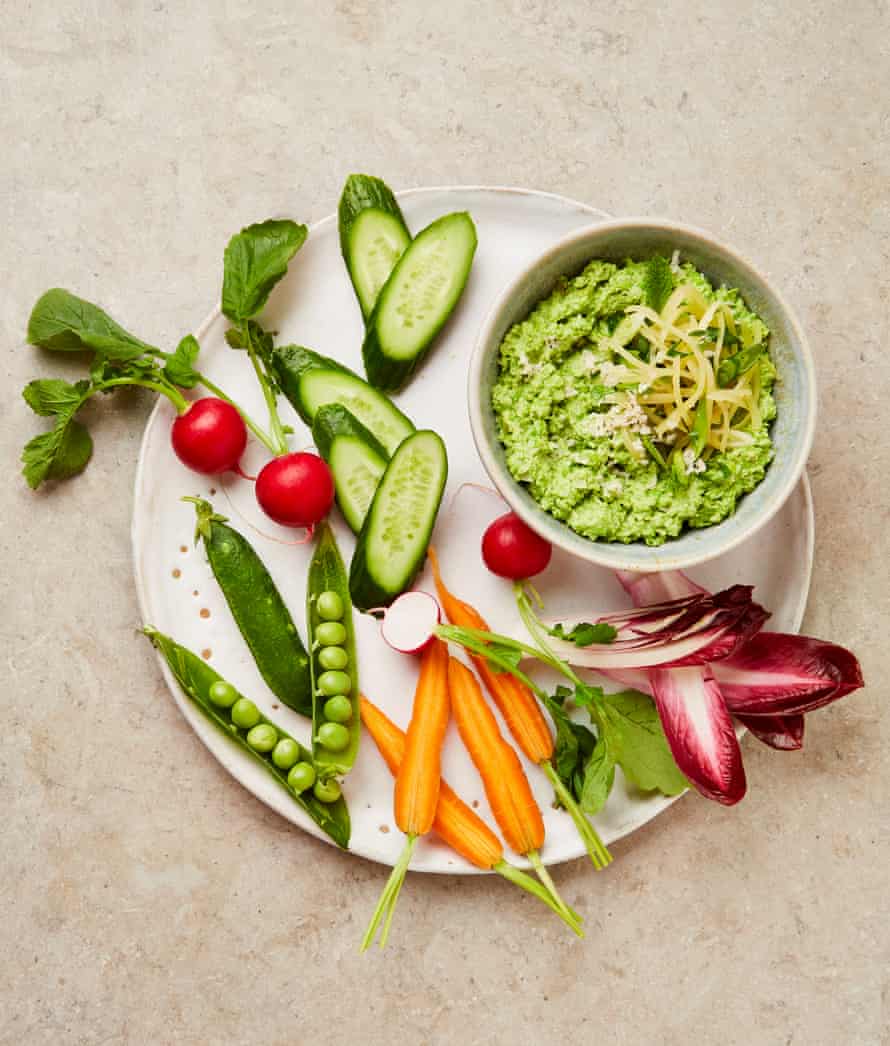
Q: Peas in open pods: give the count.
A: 12